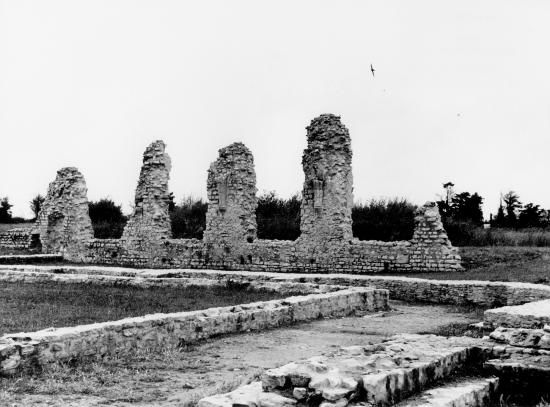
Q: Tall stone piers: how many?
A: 4